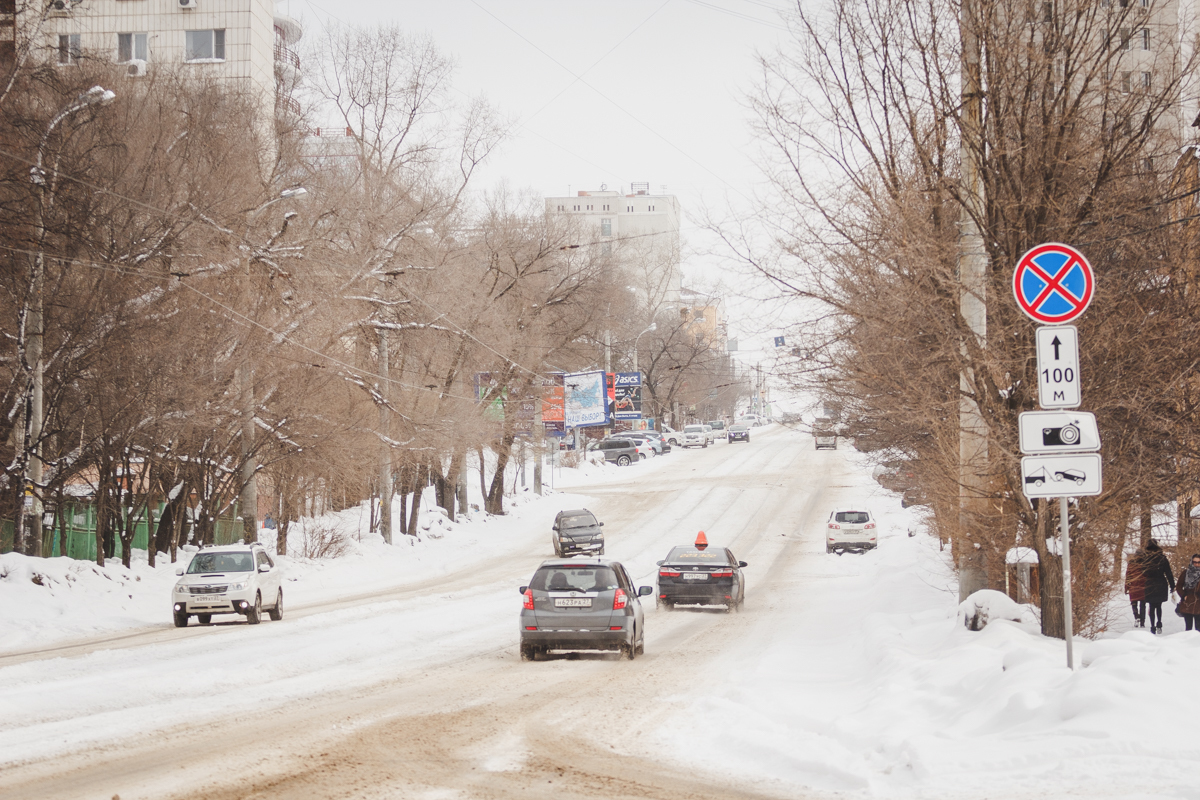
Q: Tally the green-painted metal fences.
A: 1